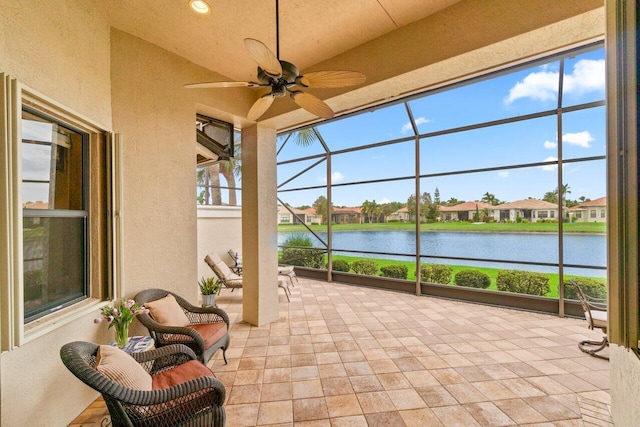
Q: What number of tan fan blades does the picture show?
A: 5